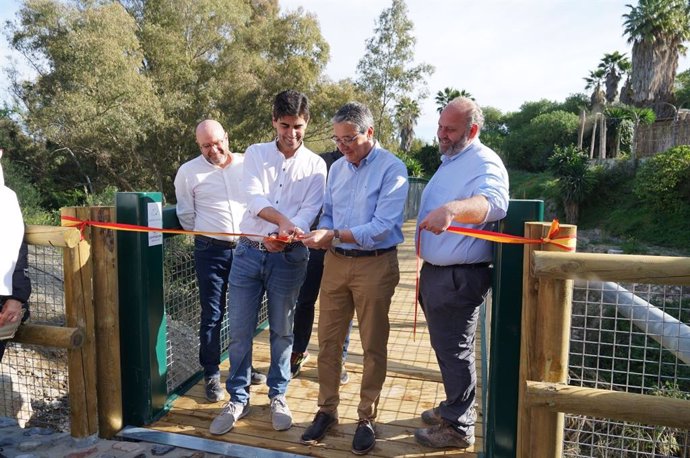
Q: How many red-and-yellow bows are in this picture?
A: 2